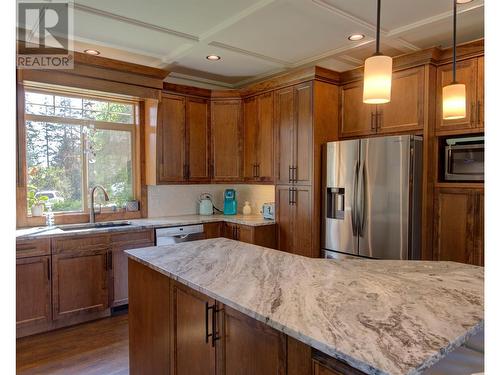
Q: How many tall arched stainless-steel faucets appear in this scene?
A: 1